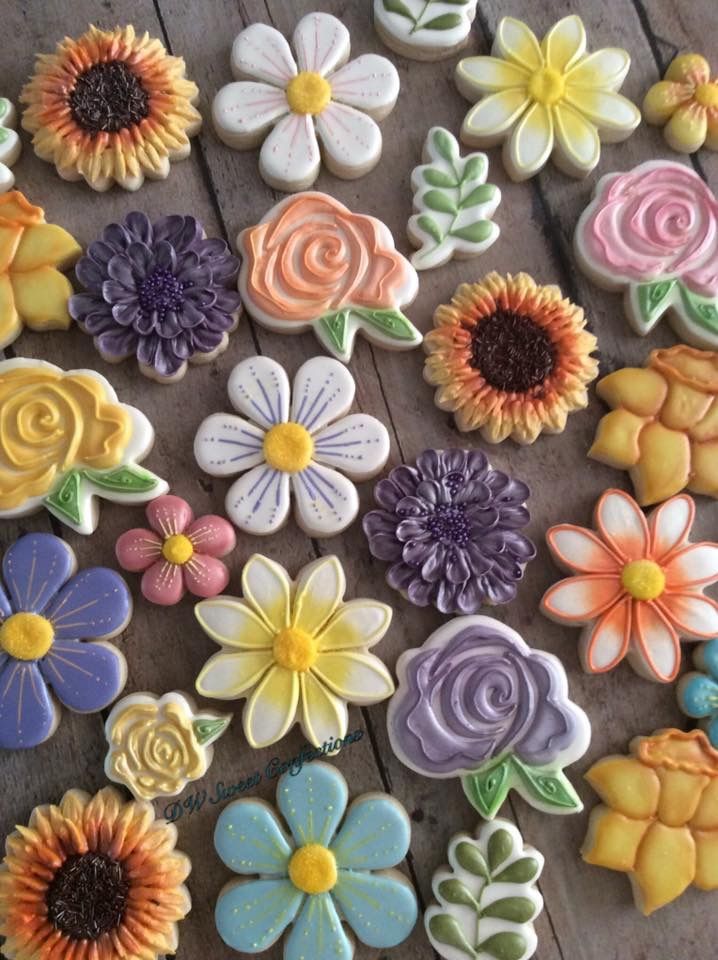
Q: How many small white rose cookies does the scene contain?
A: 1